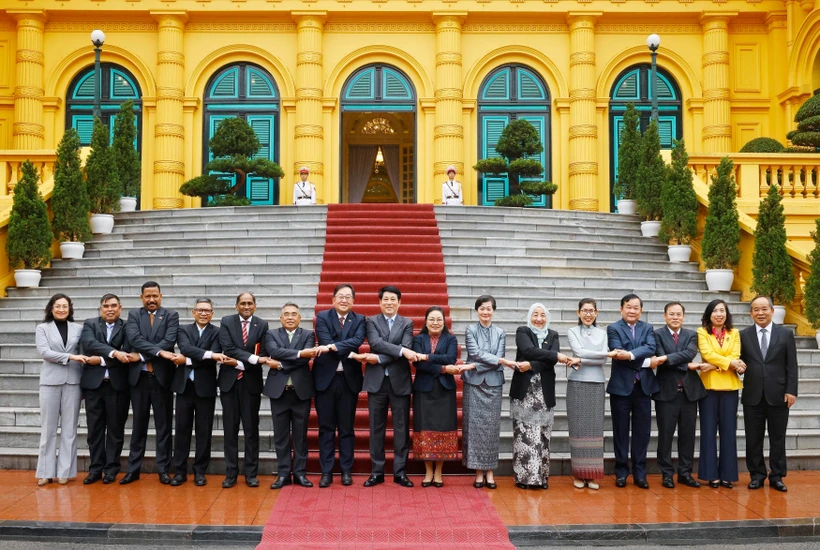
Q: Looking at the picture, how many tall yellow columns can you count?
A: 6